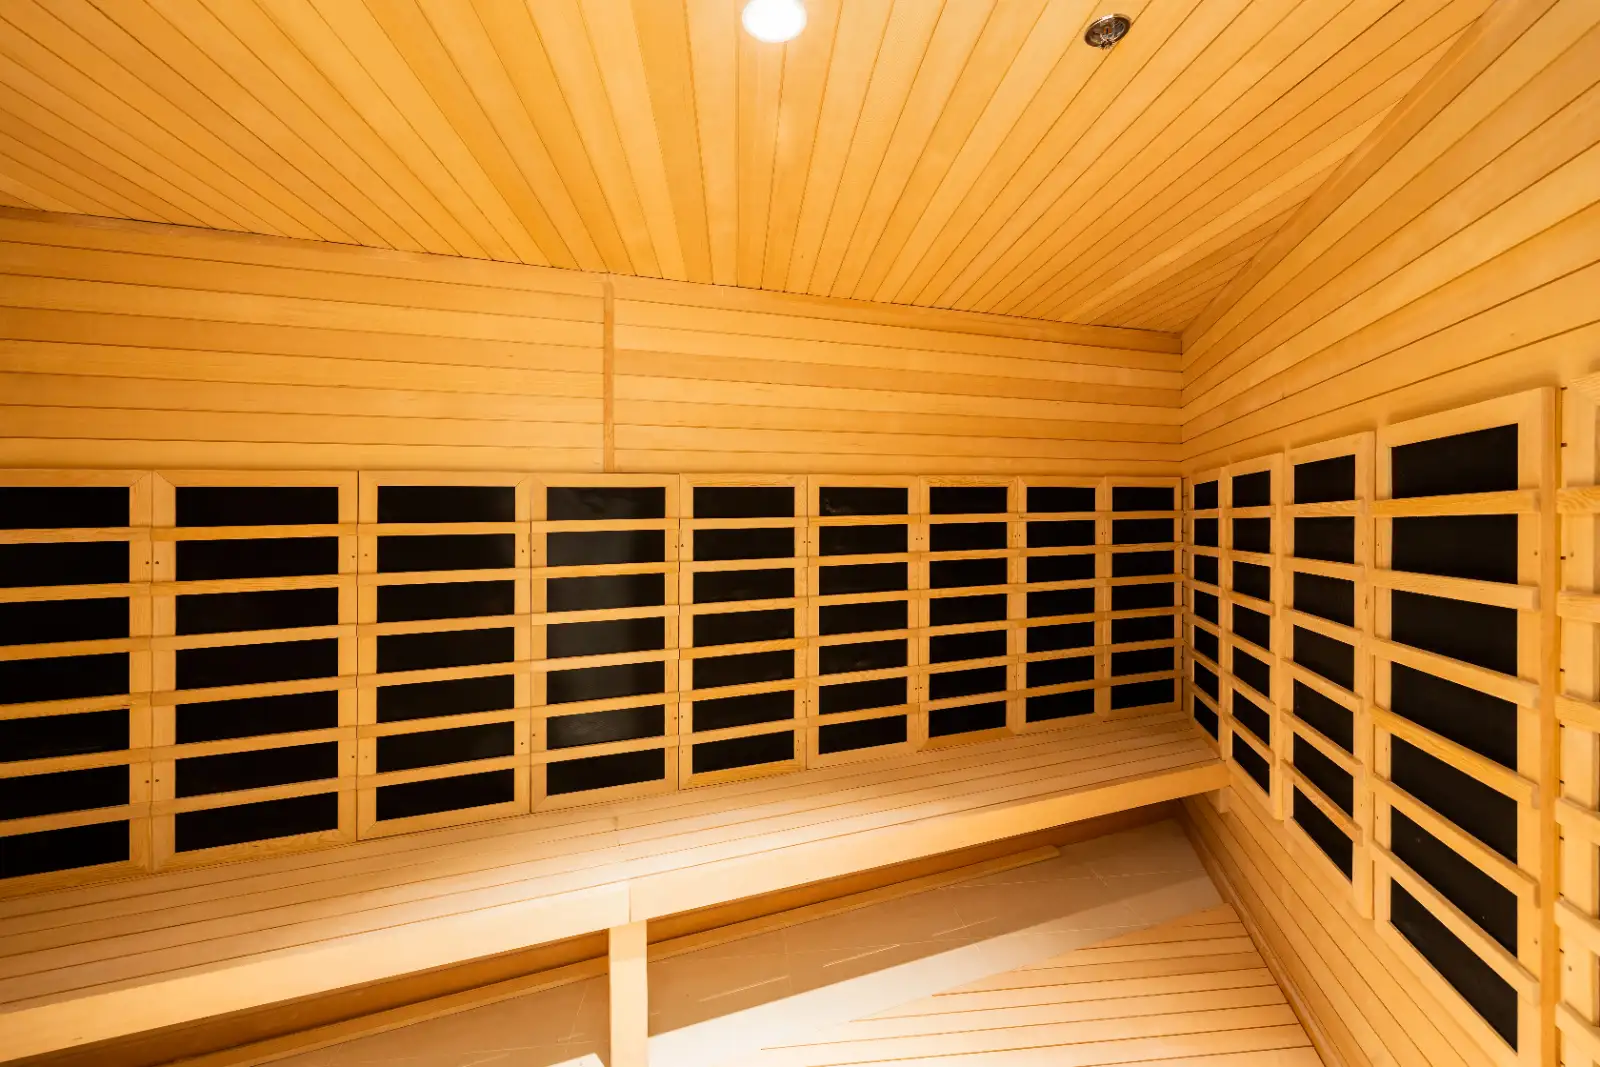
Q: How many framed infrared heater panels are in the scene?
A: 14